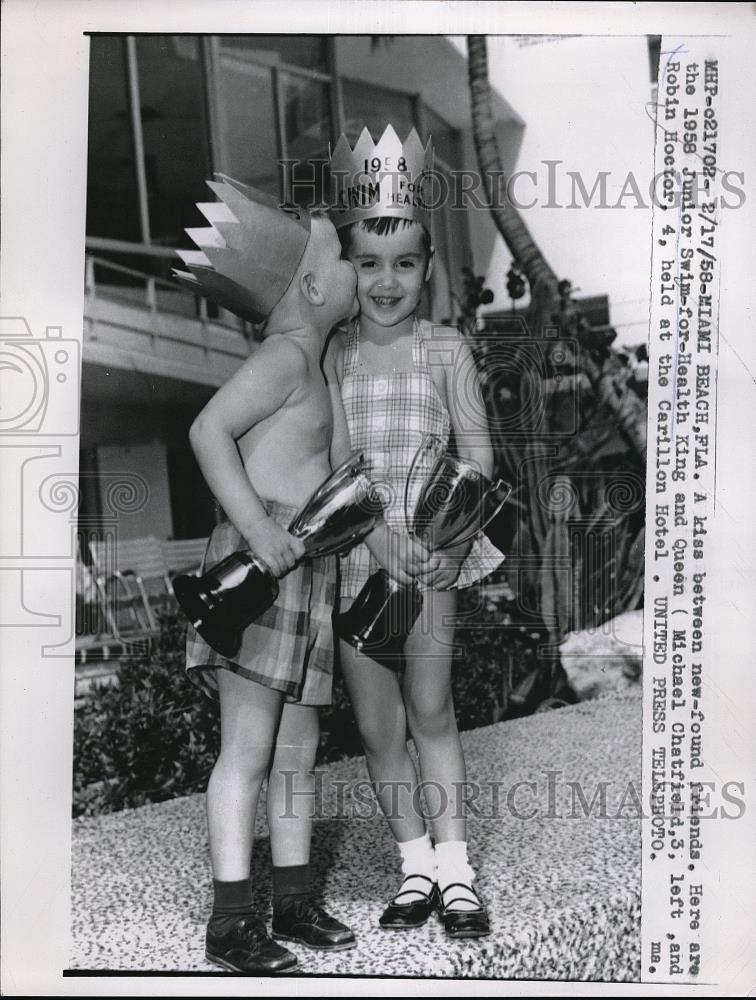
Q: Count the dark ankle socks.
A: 2